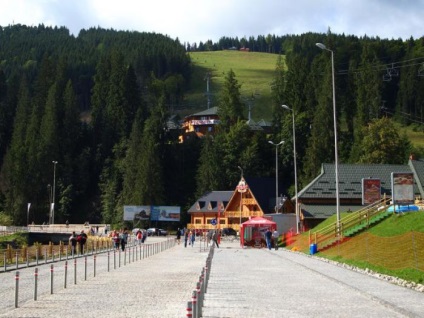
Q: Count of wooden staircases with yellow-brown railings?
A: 1